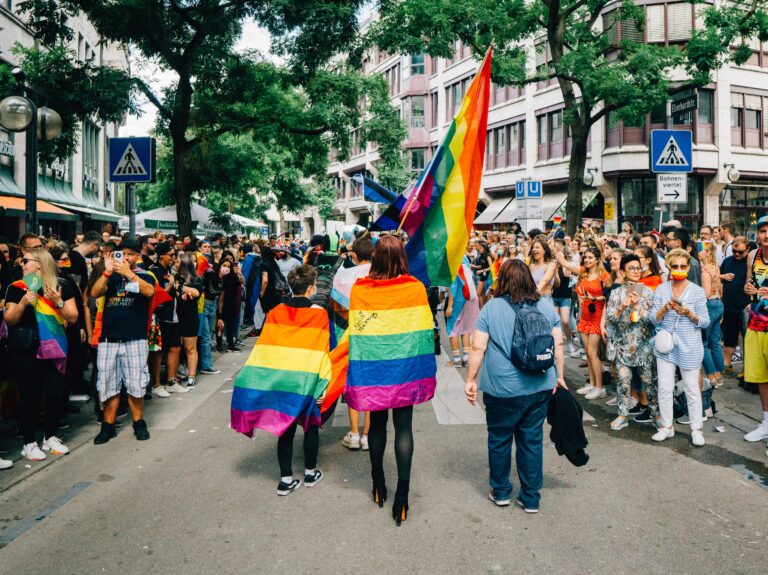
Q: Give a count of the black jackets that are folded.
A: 1